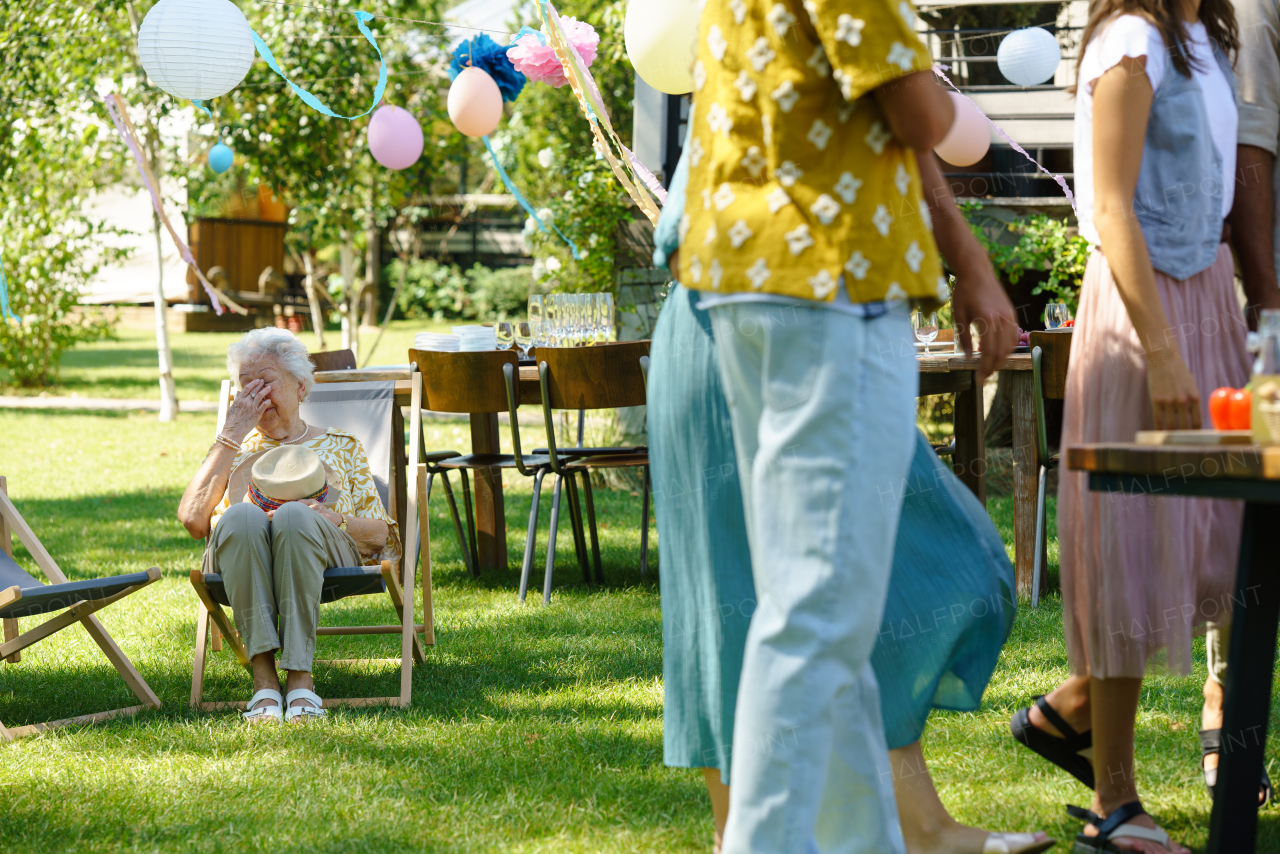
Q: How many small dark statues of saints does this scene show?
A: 0